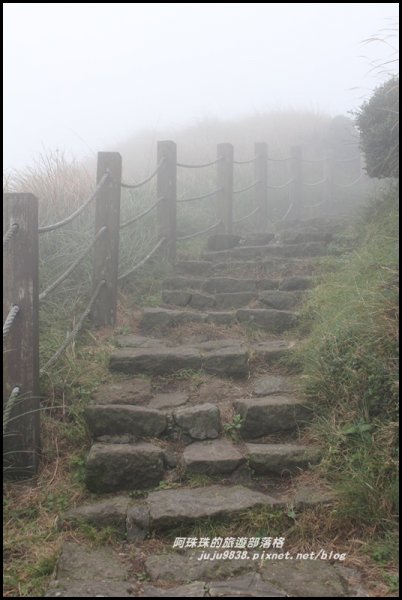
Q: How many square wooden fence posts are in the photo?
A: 7